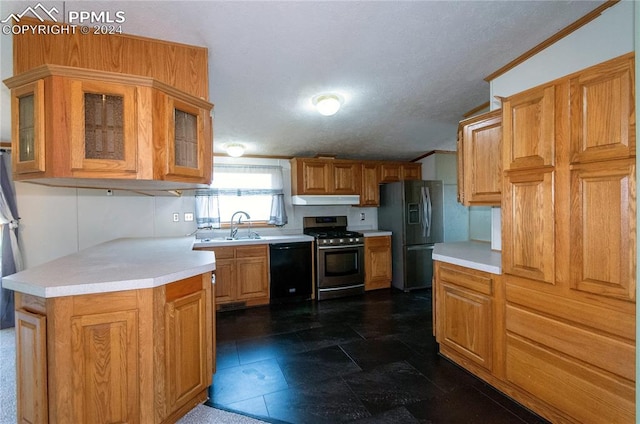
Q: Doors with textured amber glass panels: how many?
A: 3